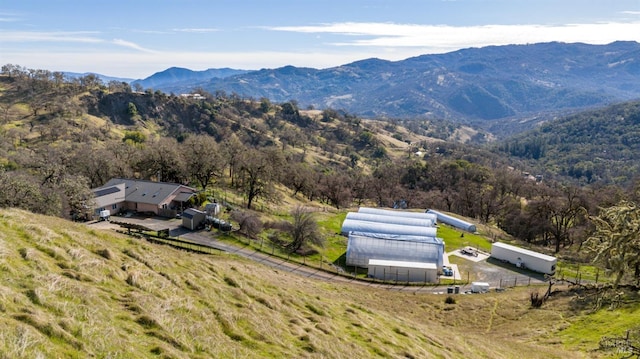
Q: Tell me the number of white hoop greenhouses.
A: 5